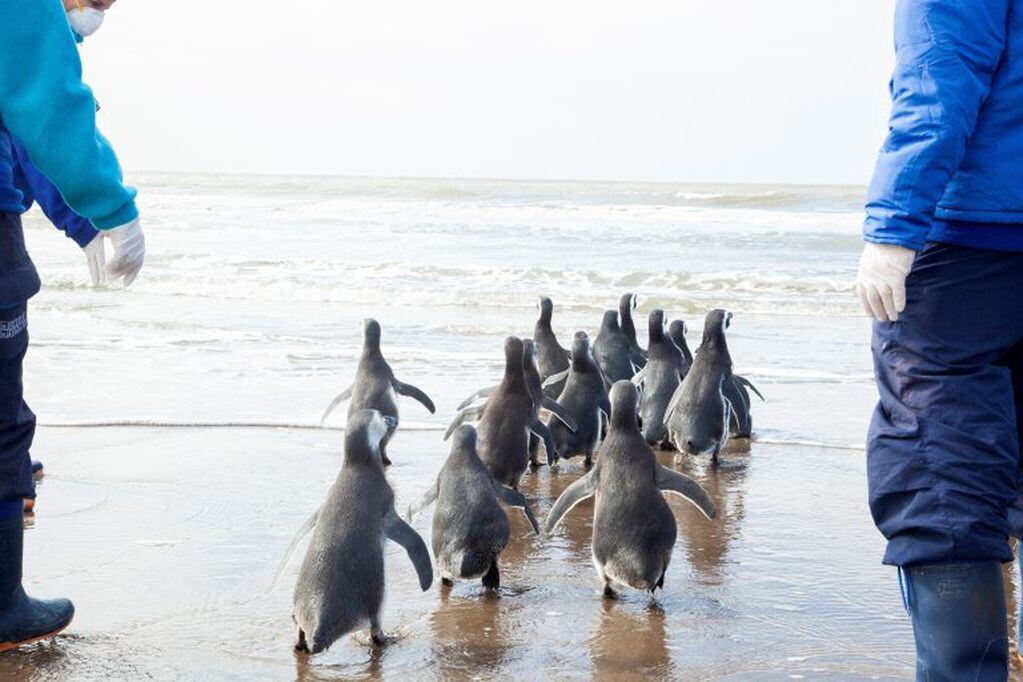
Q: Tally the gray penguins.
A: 14